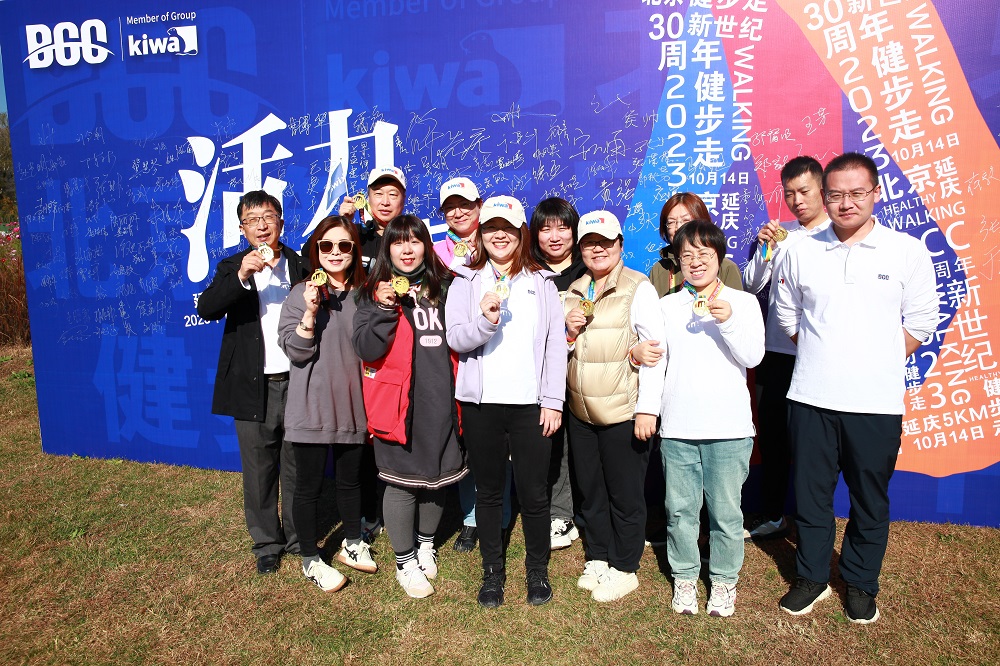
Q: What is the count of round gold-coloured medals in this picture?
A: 9